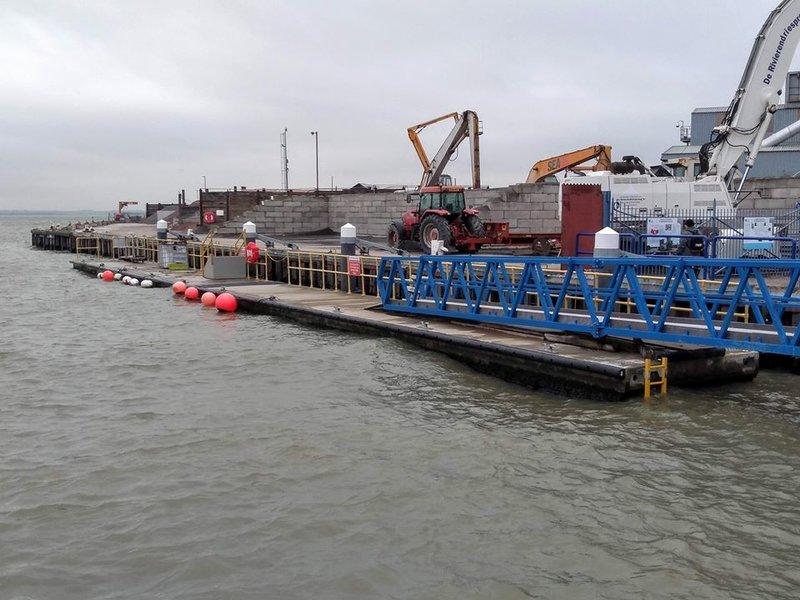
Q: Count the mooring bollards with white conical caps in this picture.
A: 4